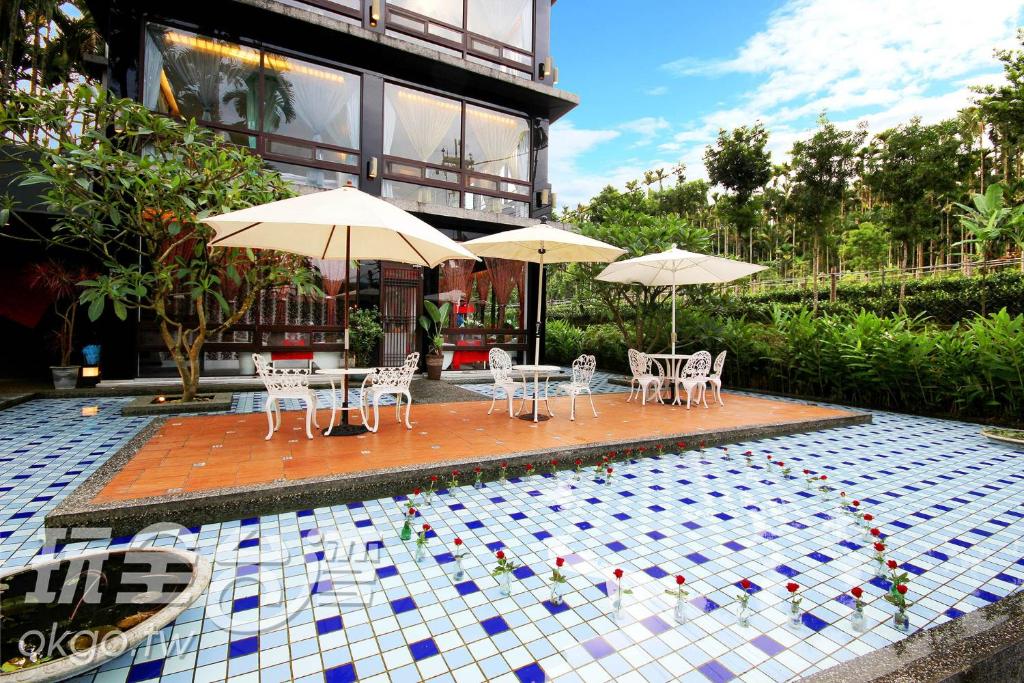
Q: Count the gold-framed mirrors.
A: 0